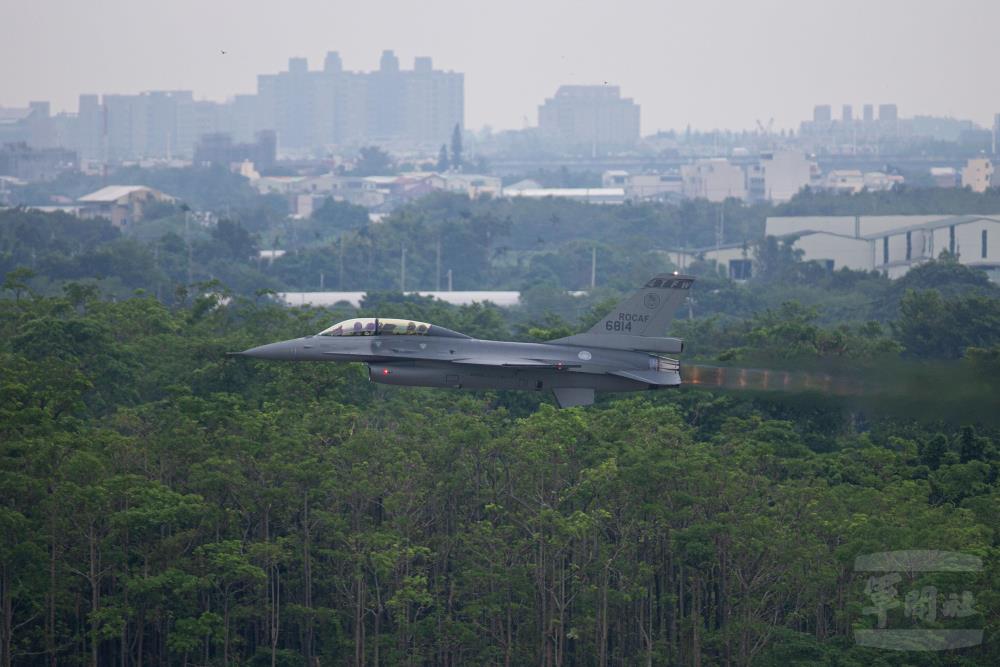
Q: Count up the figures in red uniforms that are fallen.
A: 0